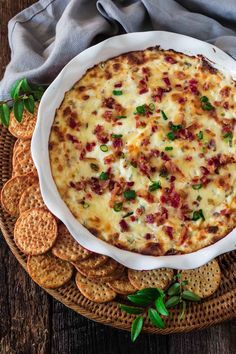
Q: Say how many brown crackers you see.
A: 14